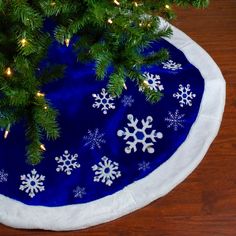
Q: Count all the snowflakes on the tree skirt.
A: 14